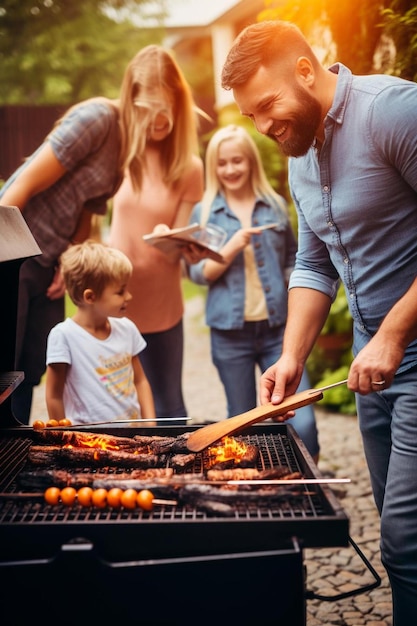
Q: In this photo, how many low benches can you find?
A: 0